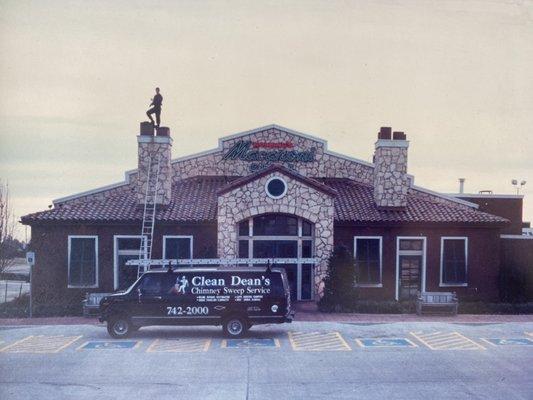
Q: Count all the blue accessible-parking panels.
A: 4